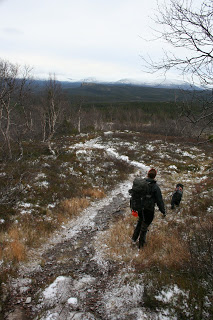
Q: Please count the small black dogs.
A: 1